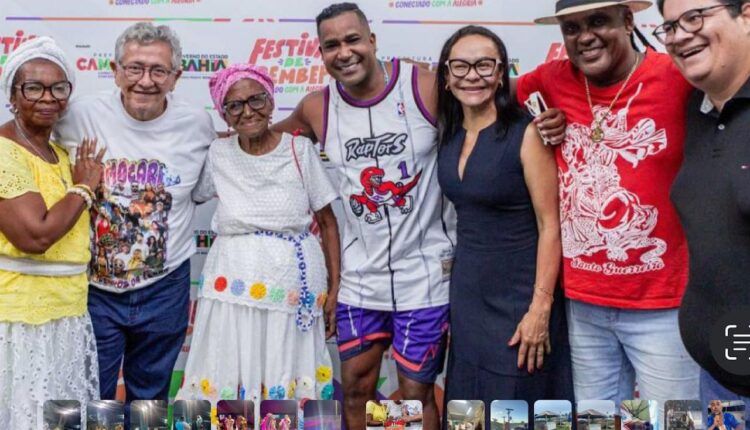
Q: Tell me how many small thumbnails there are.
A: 15